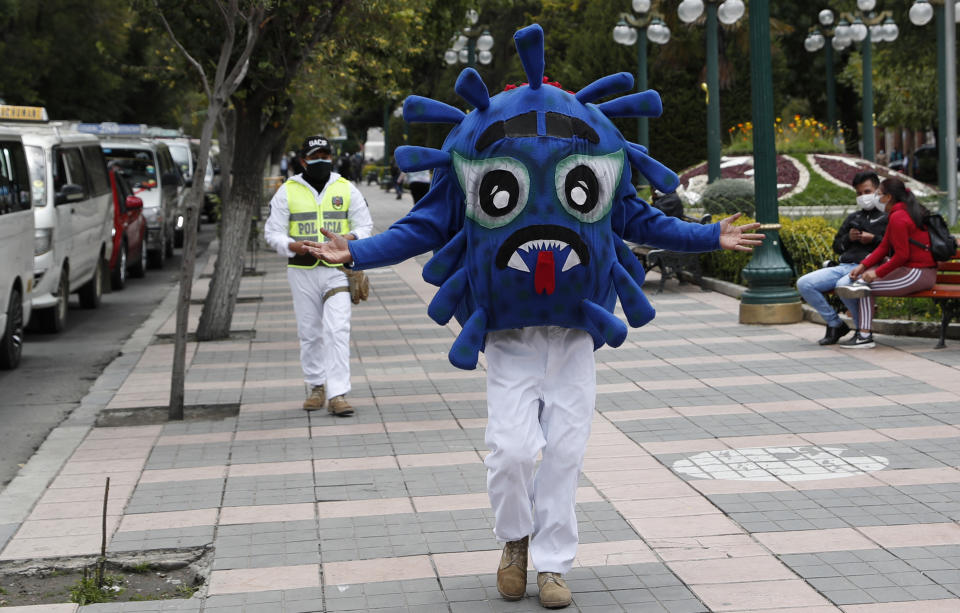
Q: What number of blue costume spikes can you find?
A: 14